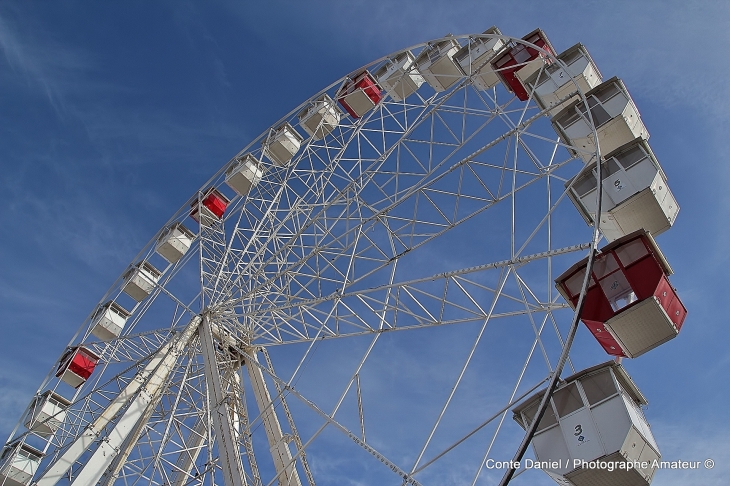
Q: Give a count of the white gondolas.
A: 15